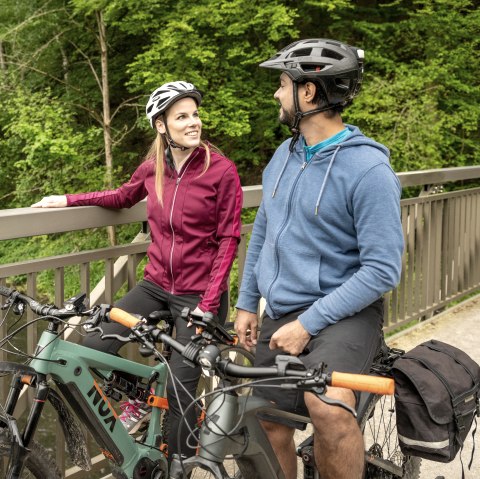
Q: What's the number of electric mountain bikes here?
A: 2